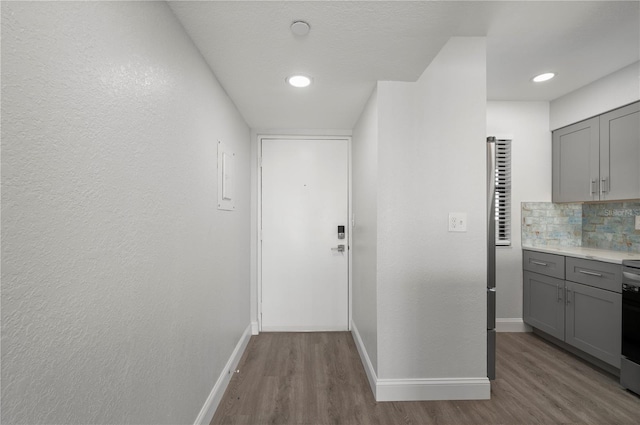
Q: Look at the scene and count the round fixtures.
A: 3